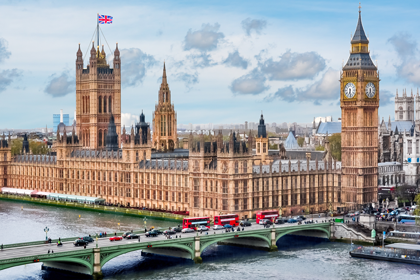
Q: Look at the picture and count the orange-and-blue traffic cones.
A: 0